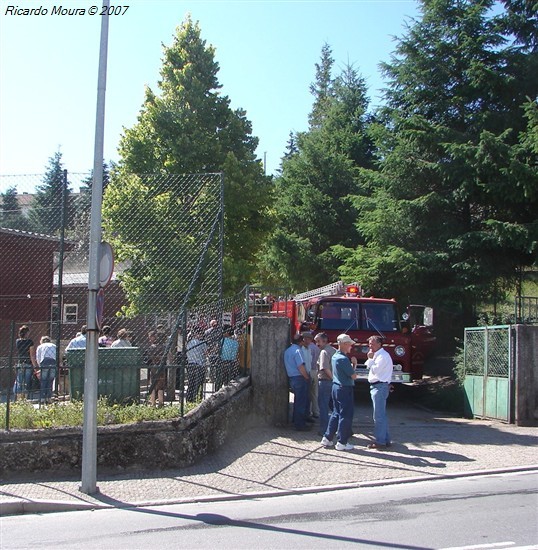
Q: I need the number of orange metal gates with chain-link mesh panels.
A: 0